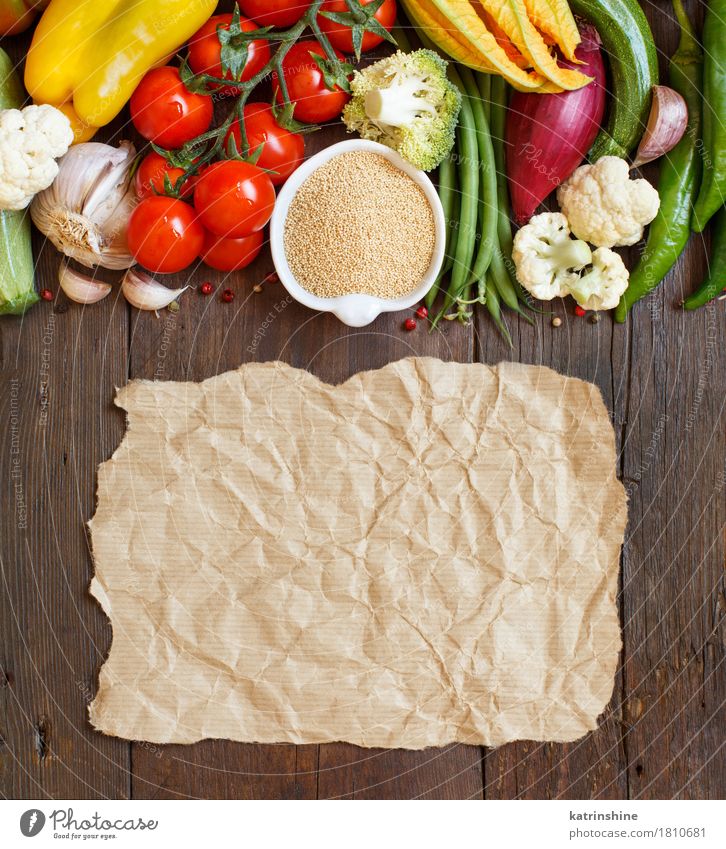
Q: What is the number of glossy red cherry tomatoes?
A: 10